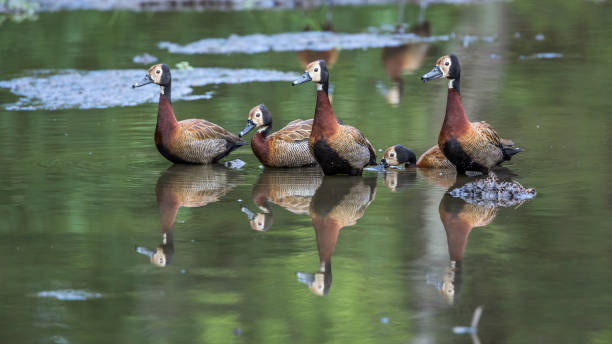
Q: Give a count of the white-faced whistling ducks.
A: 5